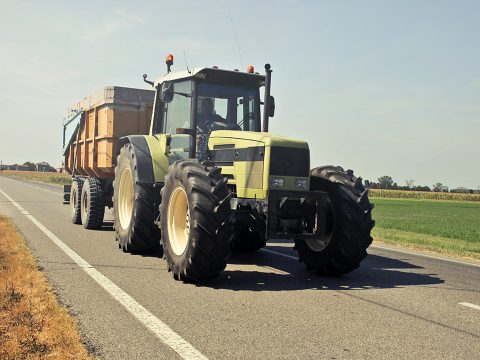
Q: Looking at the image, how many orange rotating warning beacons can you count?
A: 2